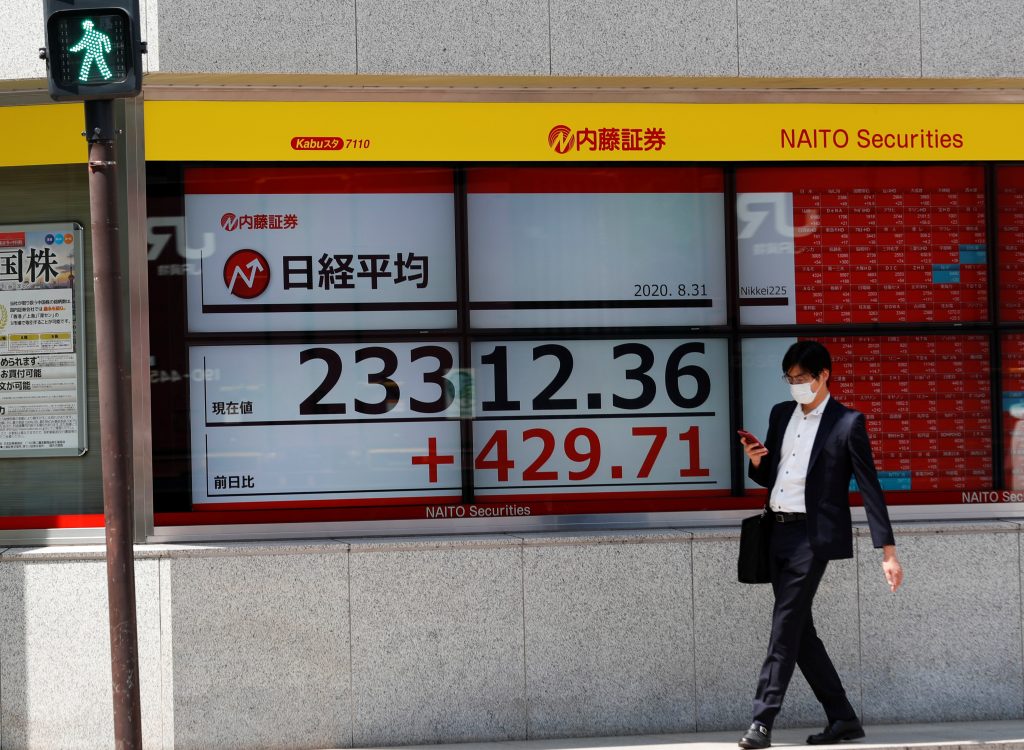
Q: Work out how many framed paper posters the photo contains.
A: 1